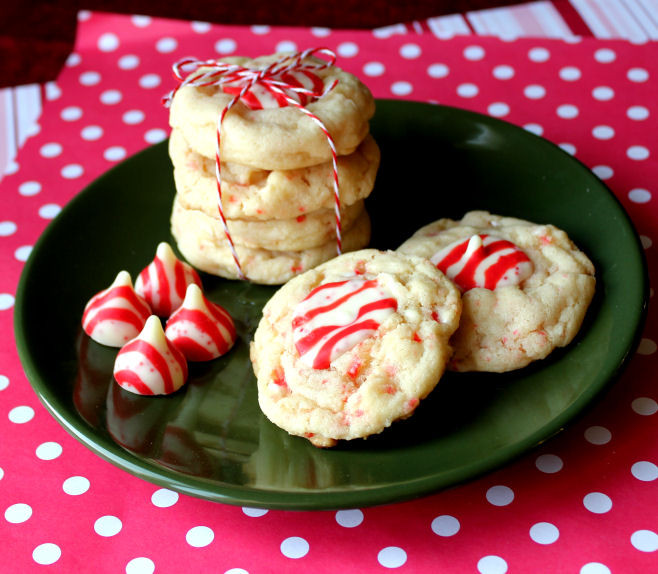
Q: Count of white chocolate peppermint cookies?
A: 6